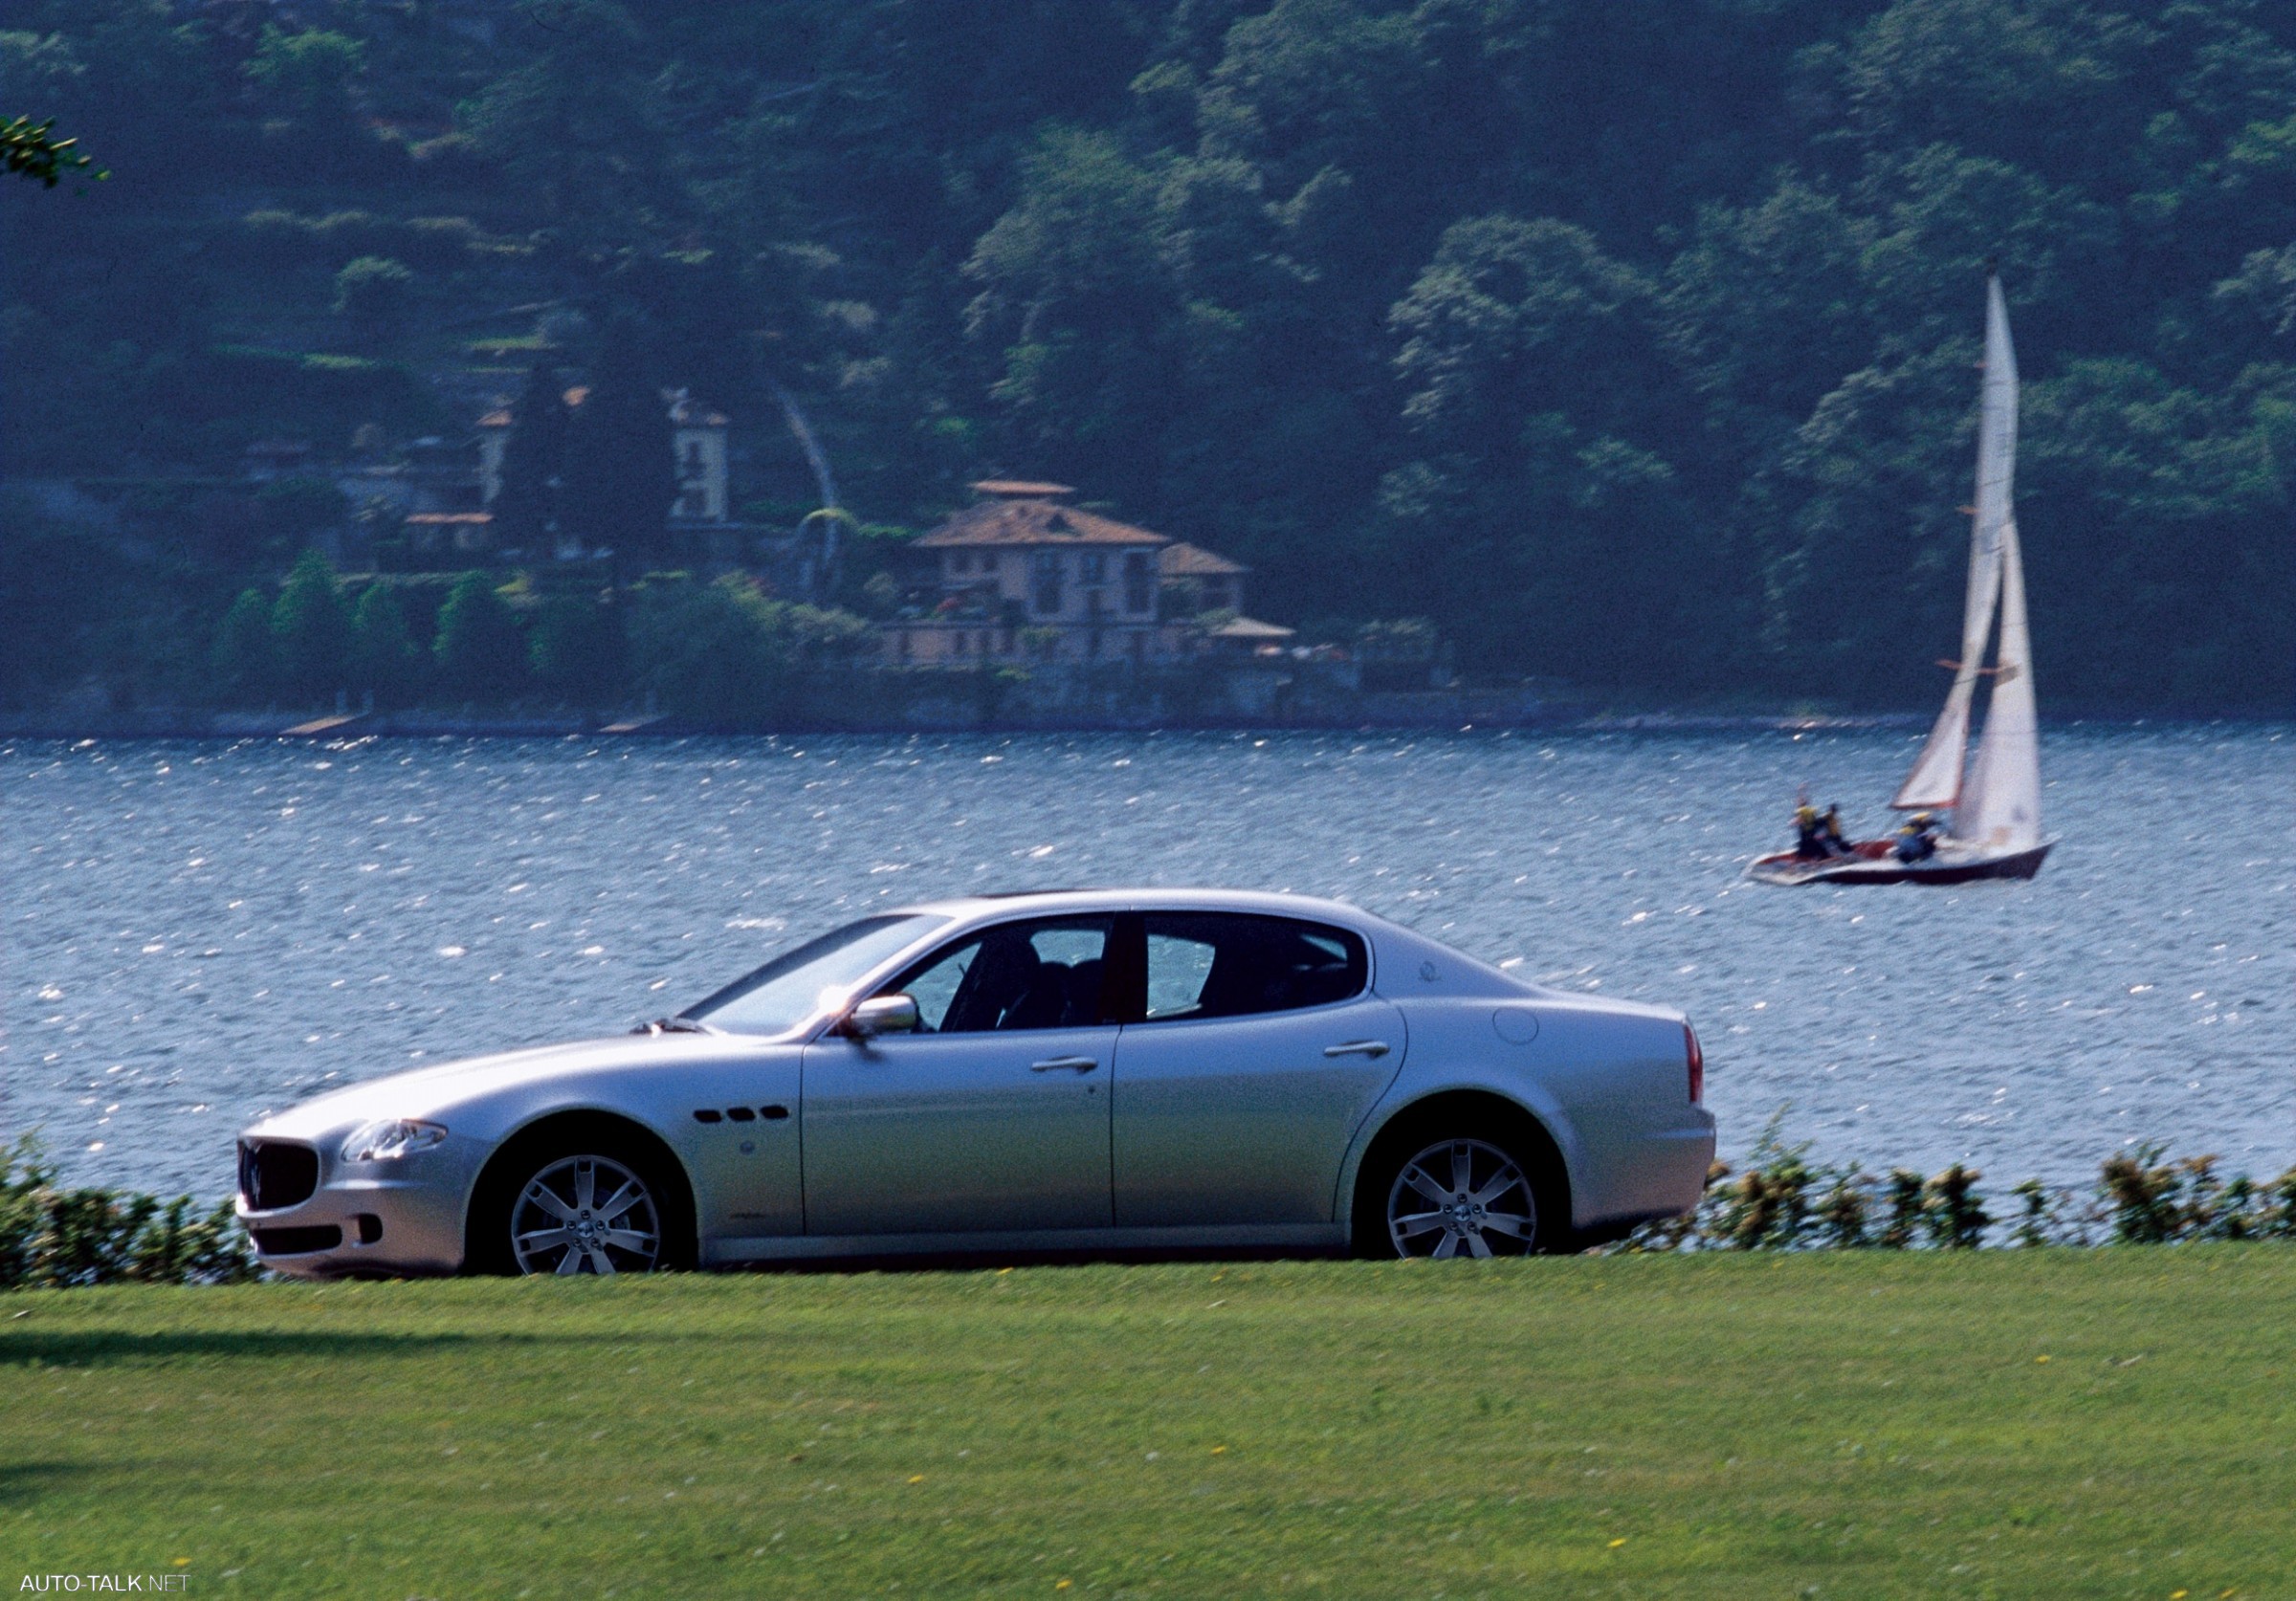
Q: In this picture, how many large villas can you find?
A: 2